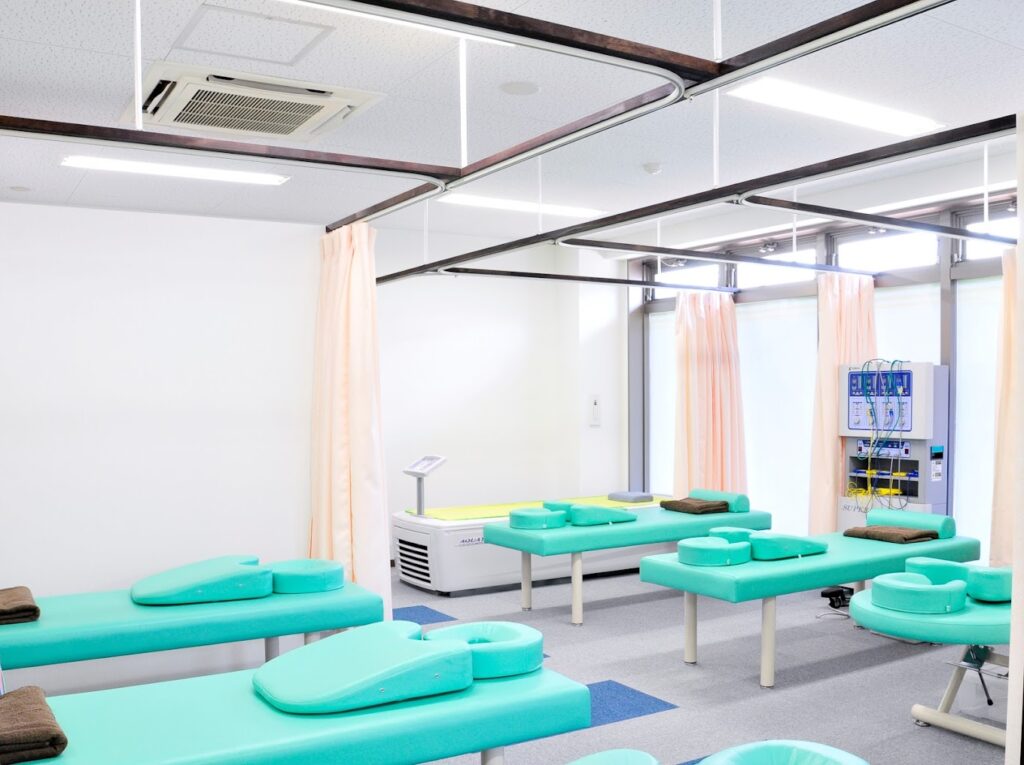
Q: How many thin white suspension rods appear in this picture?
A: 9